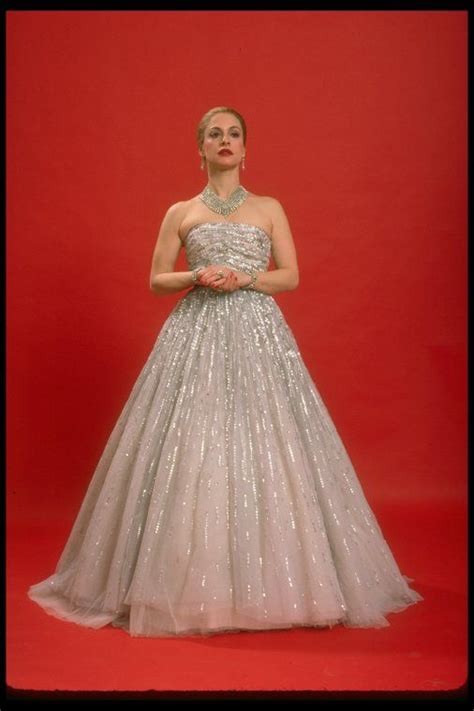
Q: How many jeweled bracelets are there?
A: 2